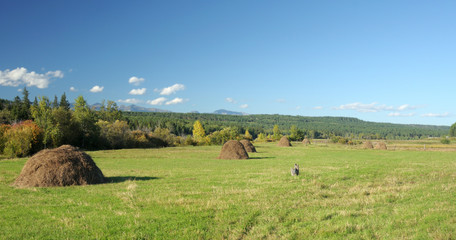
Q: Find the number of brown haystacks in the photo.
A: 7